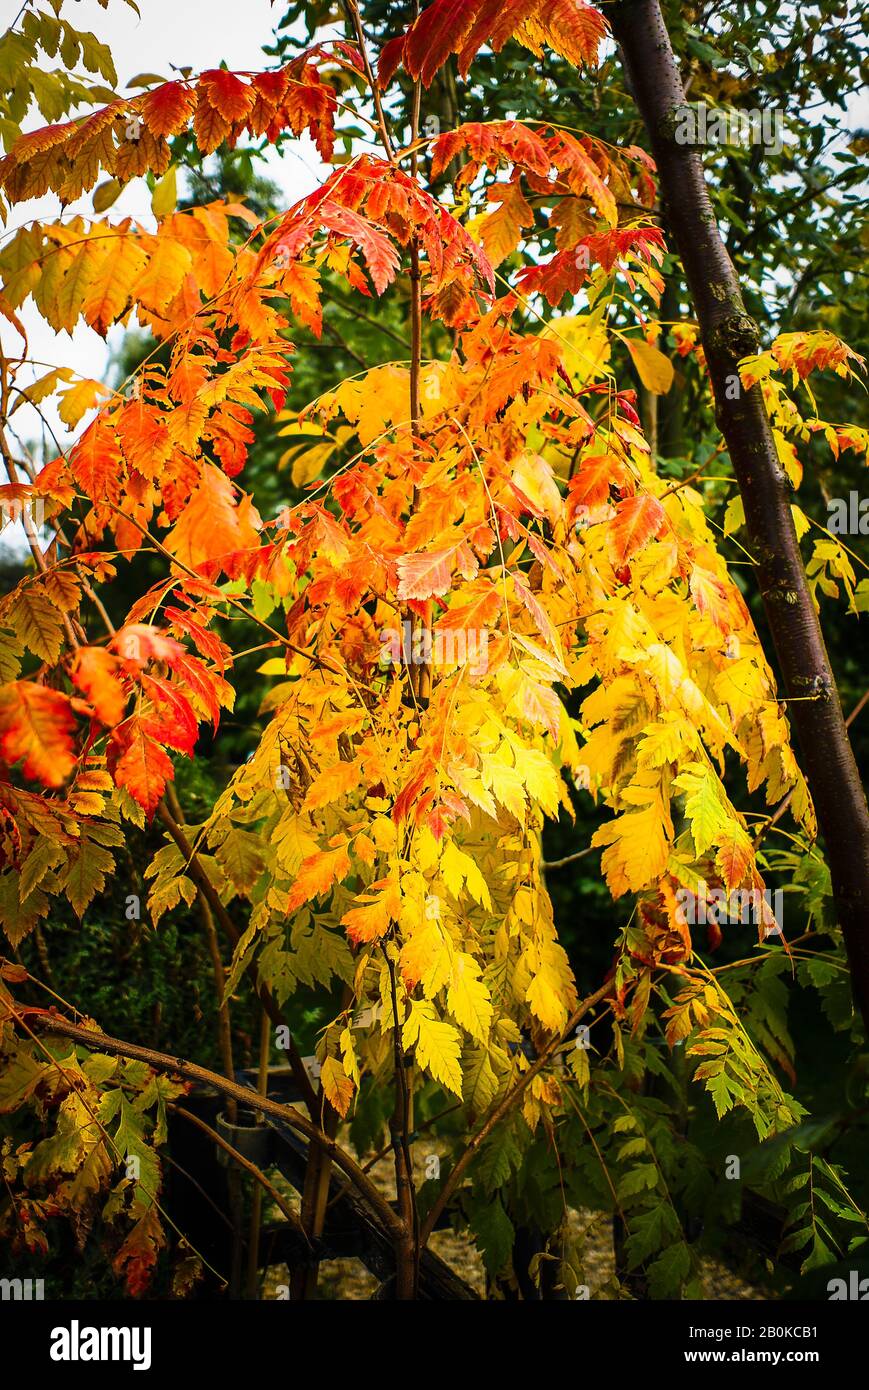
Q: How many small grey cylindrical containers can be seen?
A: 1